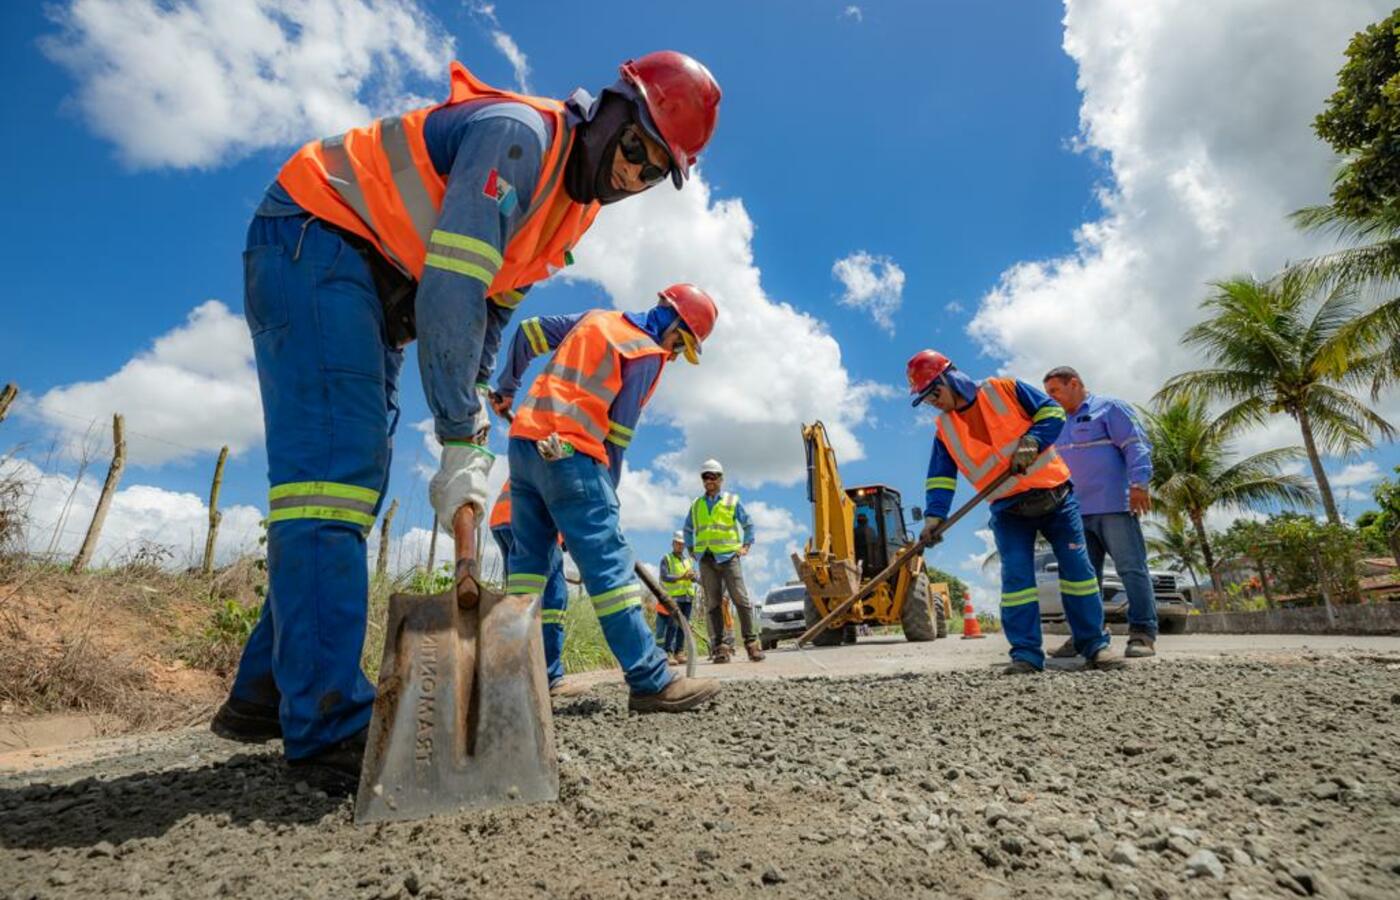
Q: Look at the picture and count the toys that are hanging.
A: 0